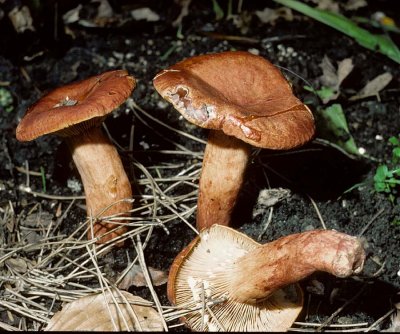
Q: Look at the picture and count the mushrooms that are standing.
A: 2